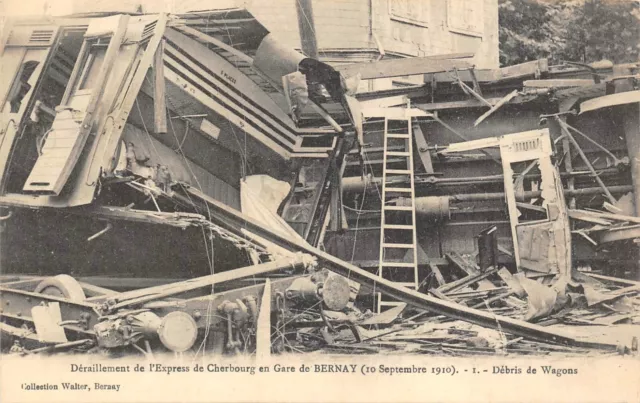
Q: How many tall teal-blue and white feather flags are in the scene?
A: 0